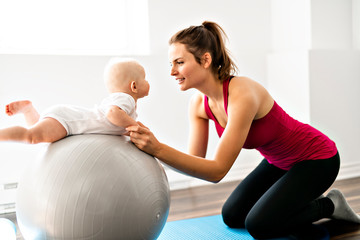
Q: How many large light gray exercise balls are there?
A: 1